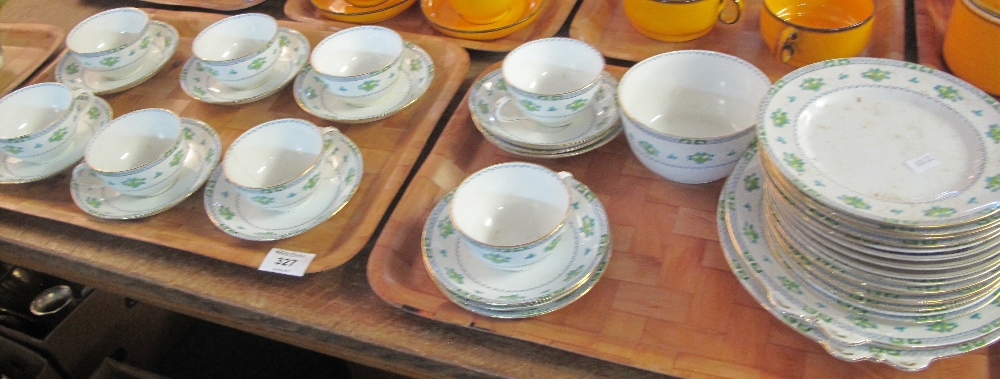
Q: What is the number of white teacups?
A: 8